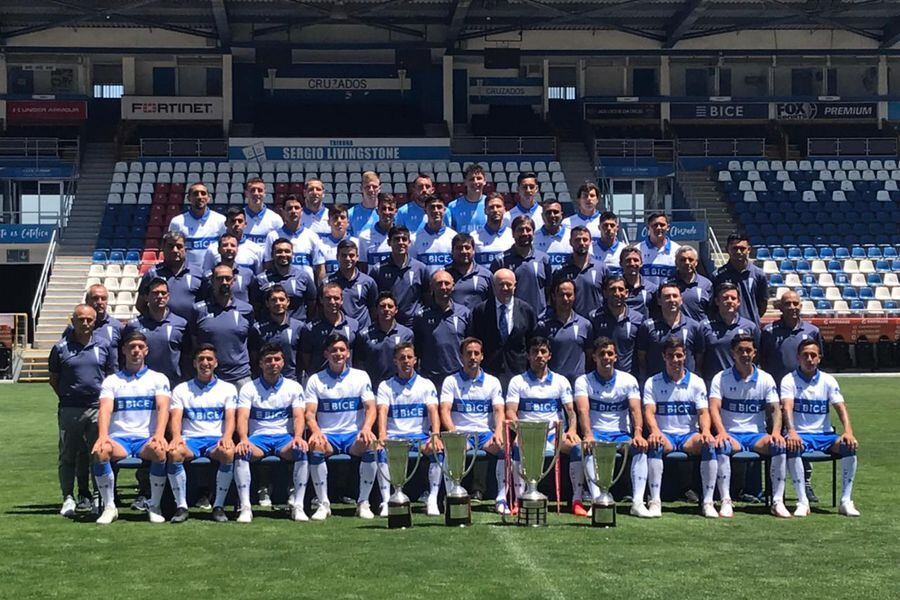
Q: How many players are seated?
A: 11